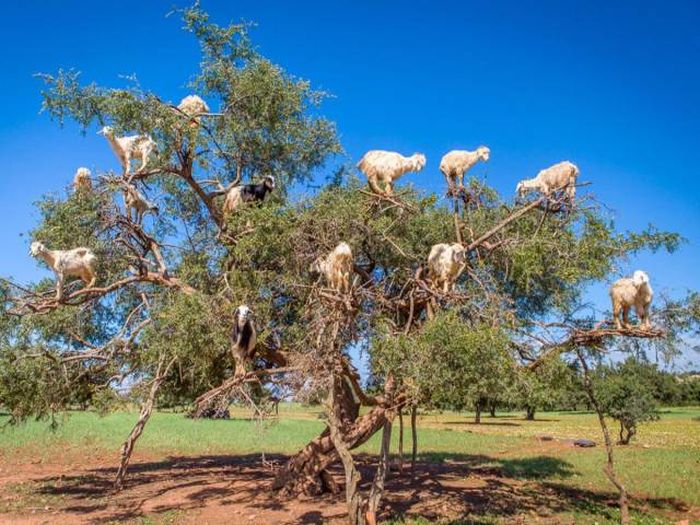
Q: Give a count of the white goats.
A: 11